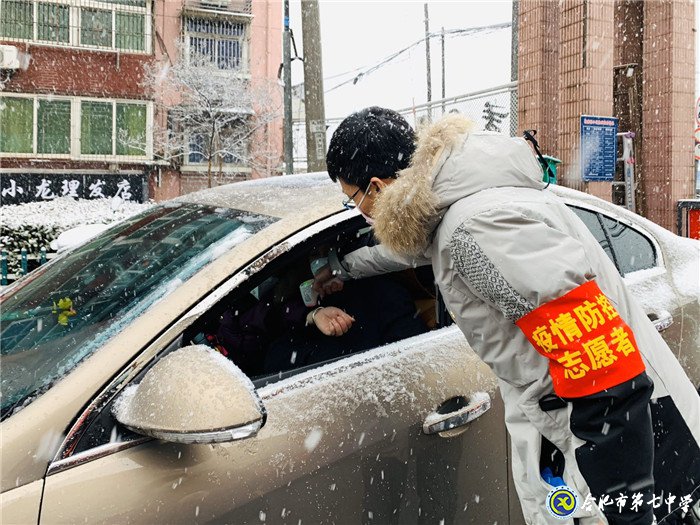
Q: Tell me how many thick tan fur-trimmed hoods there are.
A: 1